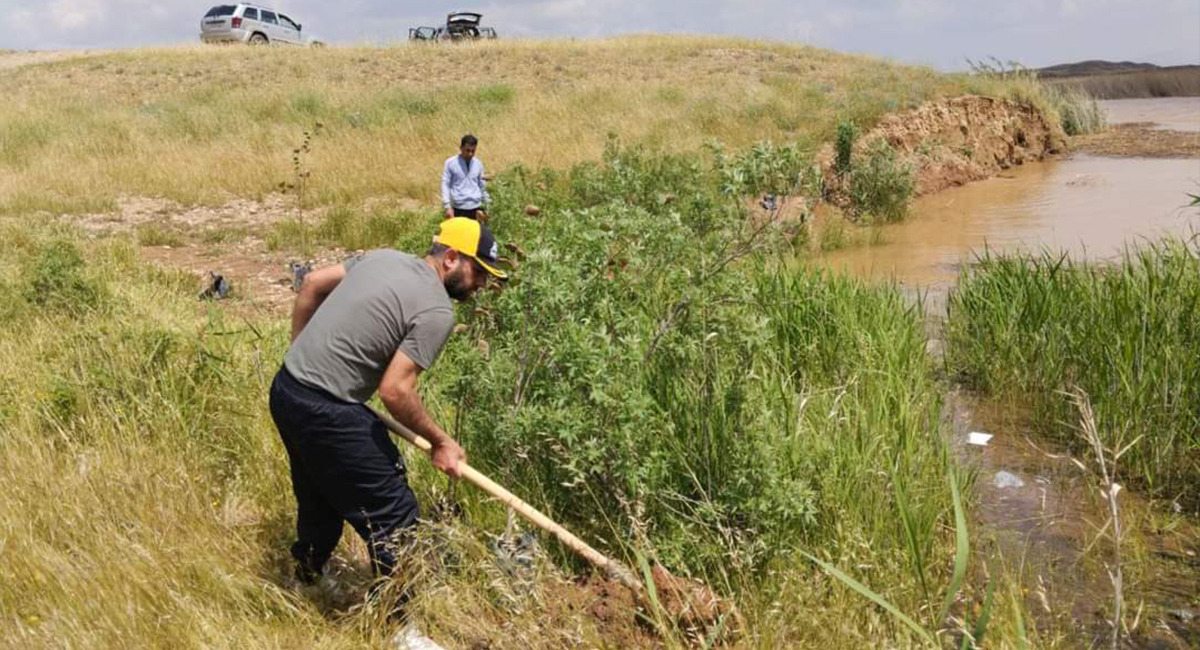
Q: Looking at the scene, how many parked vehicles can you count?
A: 2